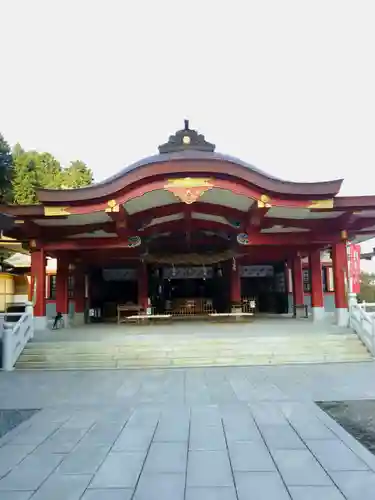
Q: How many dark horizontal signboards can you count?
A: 3